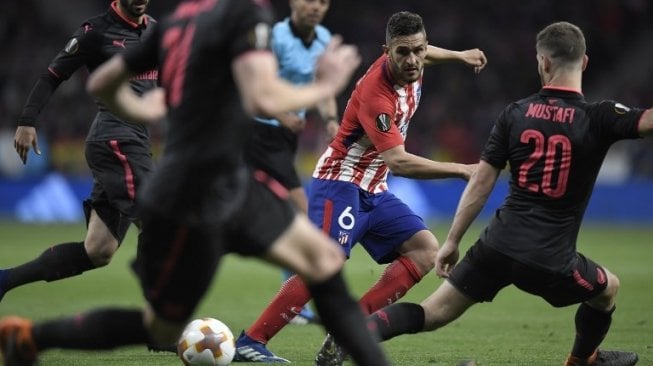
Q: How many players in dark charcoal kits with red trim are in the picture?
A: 3